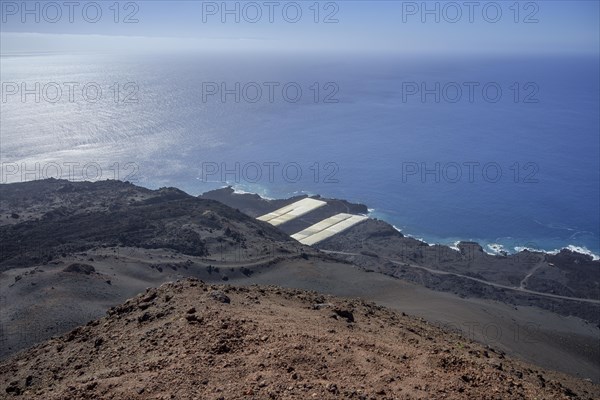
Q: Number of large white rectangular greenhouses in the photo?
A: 2